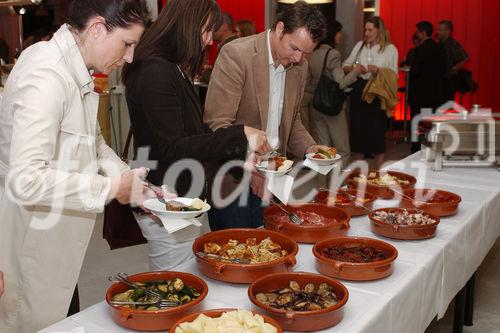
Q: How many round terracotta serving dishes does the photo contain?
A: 10